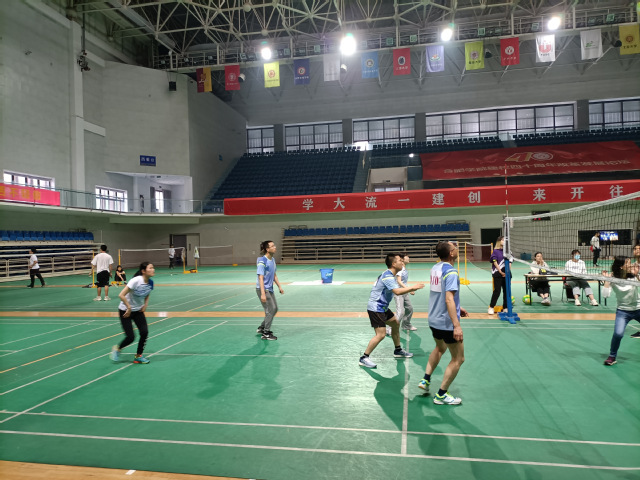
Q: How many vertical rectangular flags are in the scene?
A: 13